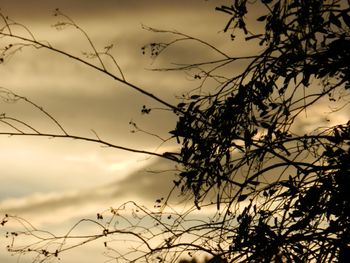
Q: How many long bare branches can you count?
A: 2